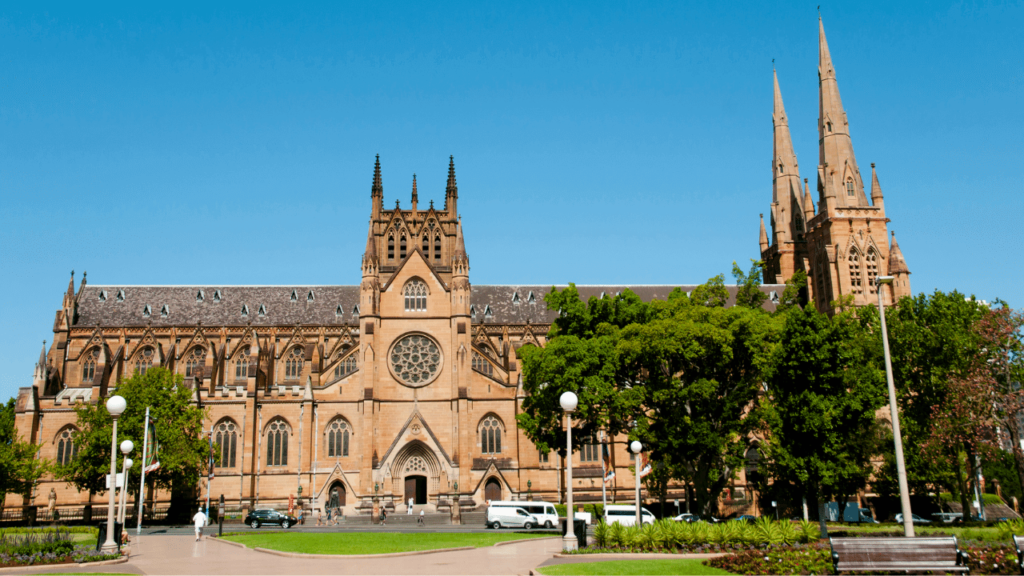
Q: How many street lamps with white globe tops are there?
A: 5